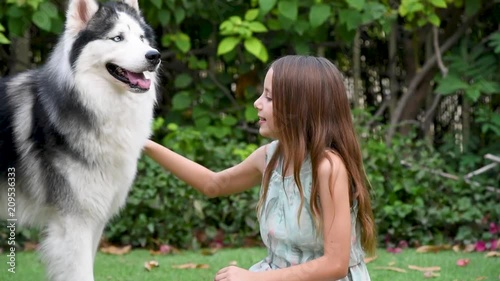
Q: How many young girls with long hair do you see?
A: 1